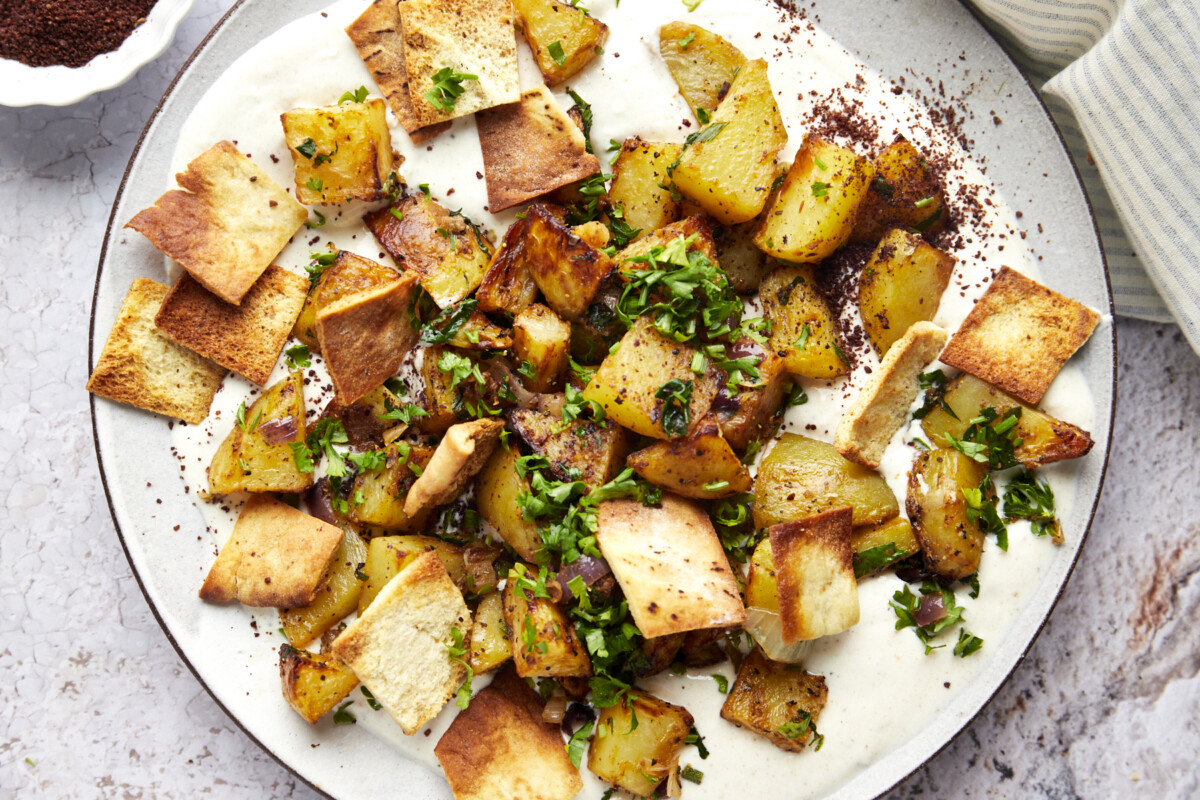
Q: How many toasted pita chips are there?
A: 15